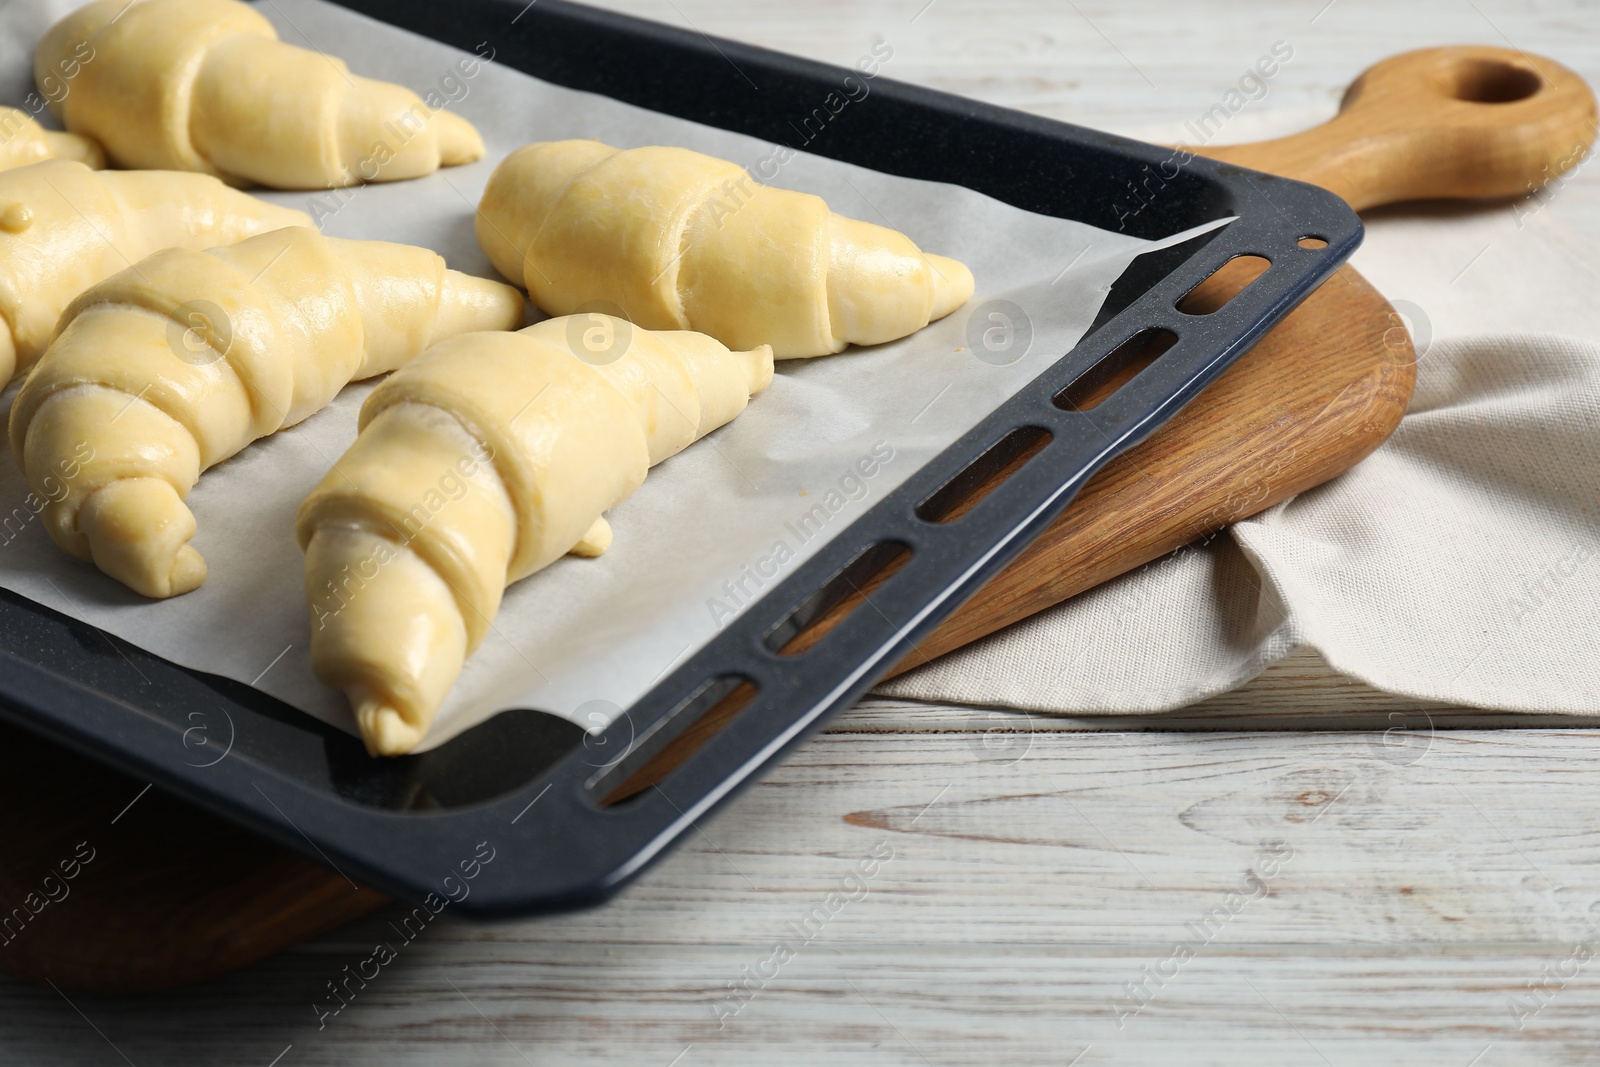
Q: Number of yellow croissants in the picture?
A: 6